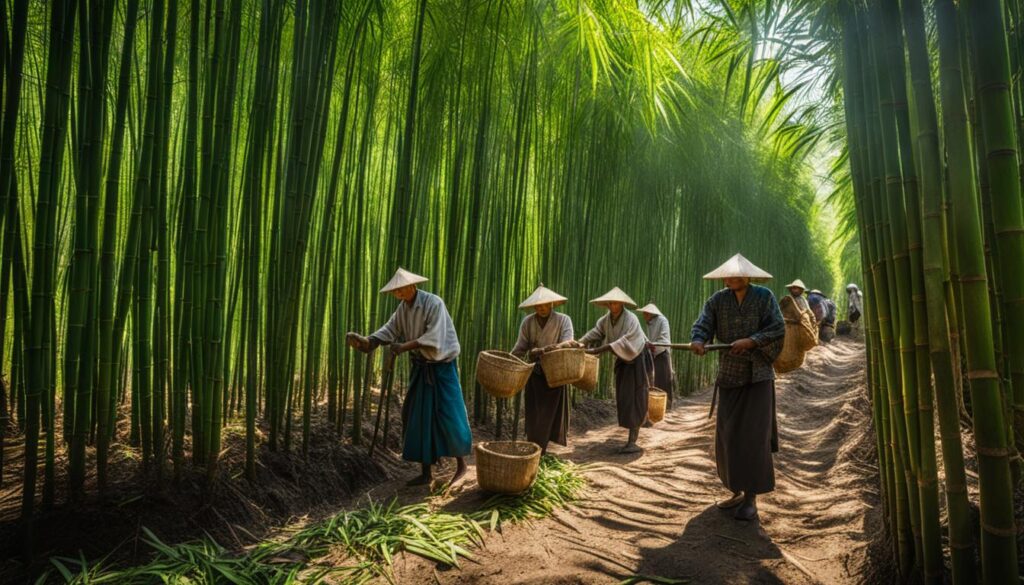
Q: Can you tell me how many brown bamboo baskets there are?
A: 6